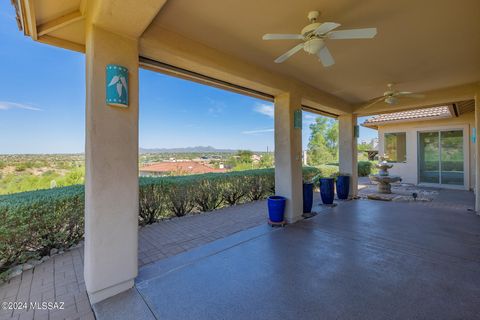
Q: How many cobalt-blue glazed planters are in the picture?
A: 4